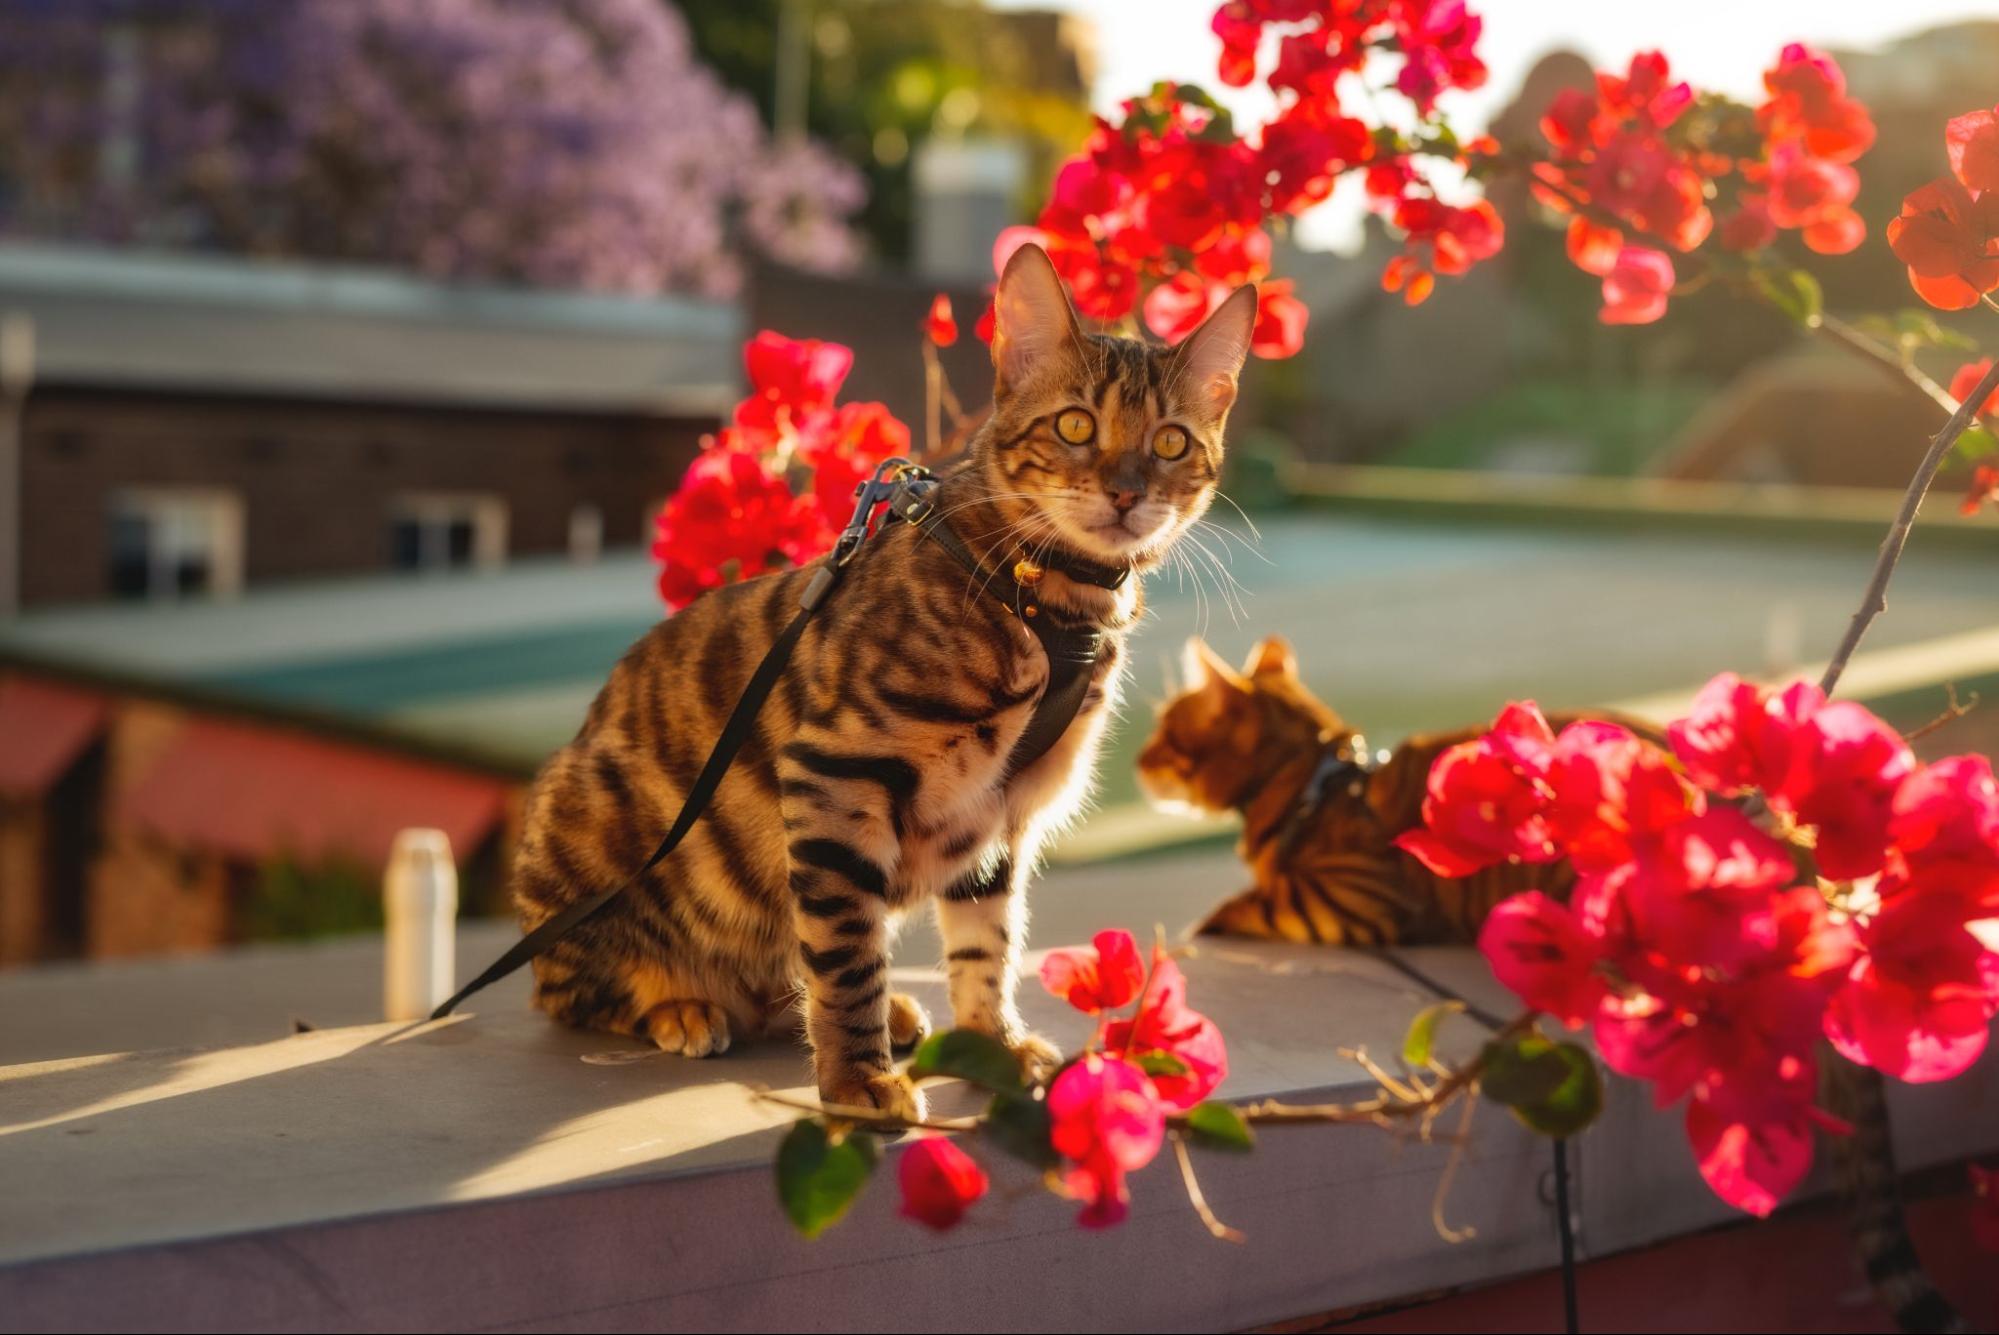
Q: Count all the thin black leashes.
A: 2